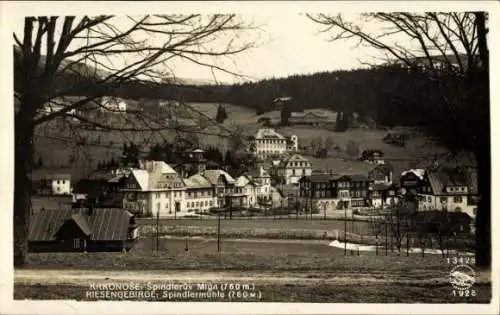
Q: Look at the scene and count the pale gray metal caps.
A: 0